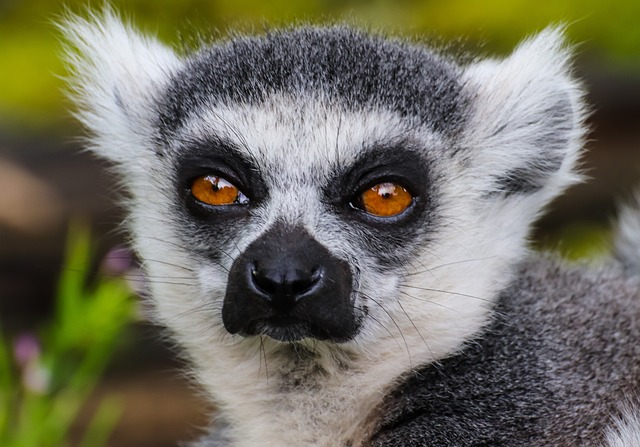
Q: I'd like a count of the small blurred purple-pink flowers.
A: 2